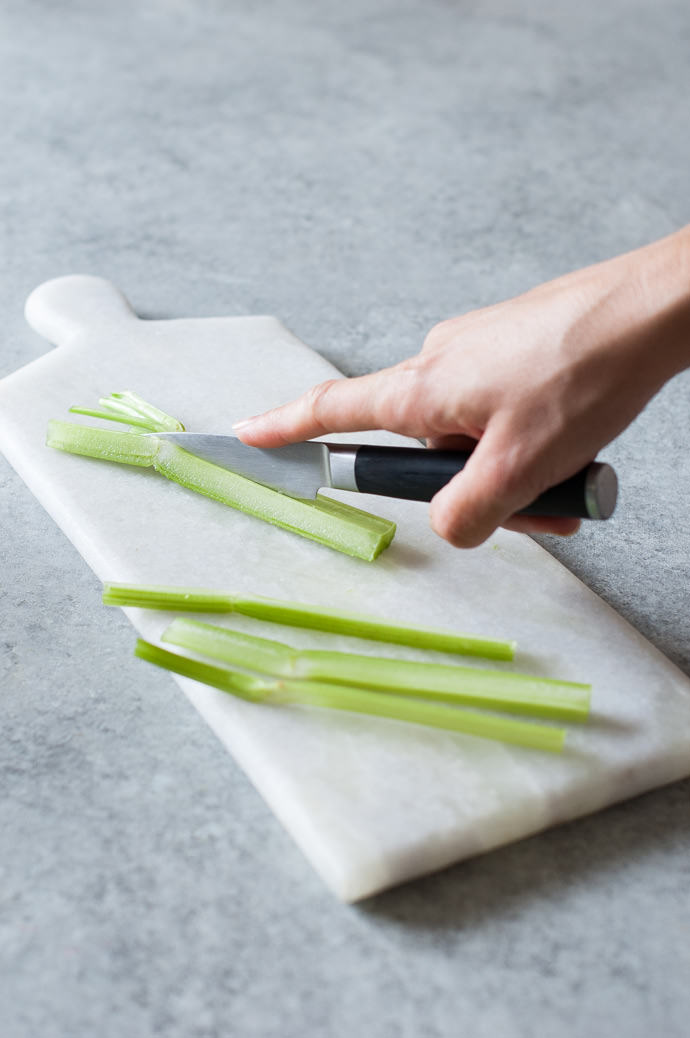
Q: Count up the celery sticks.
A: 4